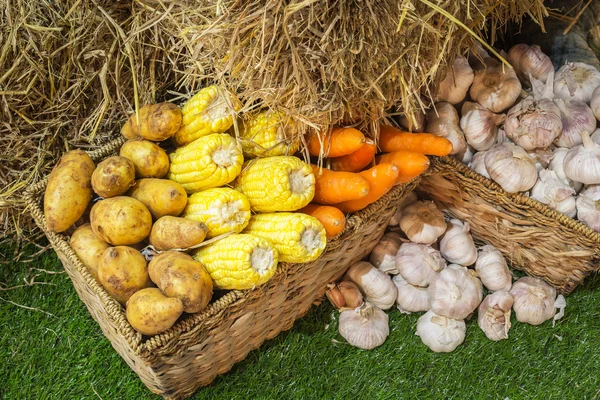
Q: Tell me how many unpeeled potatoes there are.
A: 11